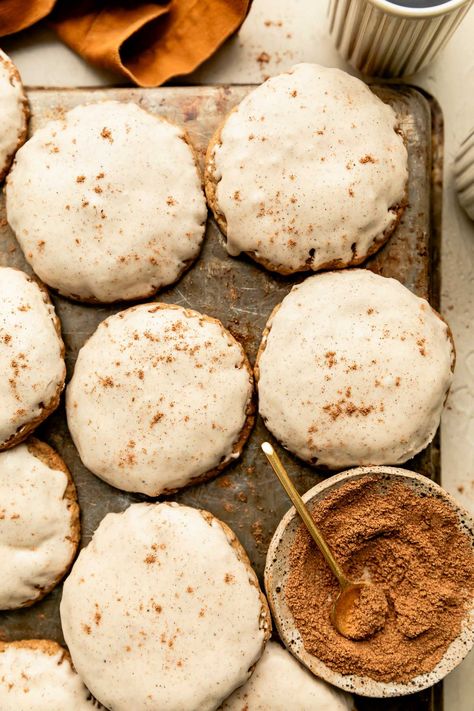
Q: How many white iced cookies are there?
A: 10